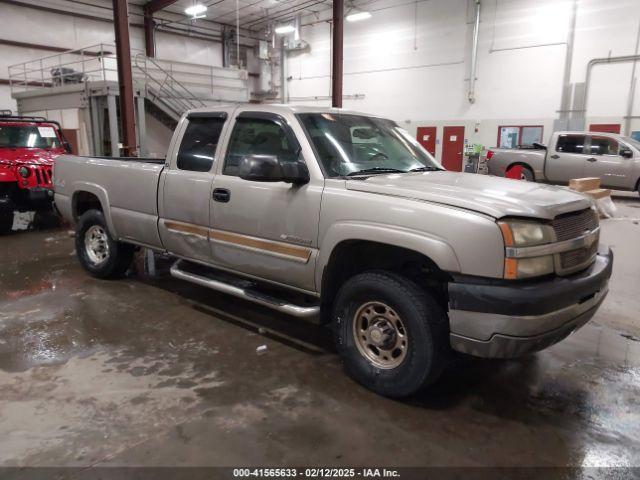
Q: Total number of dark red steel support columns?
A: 3